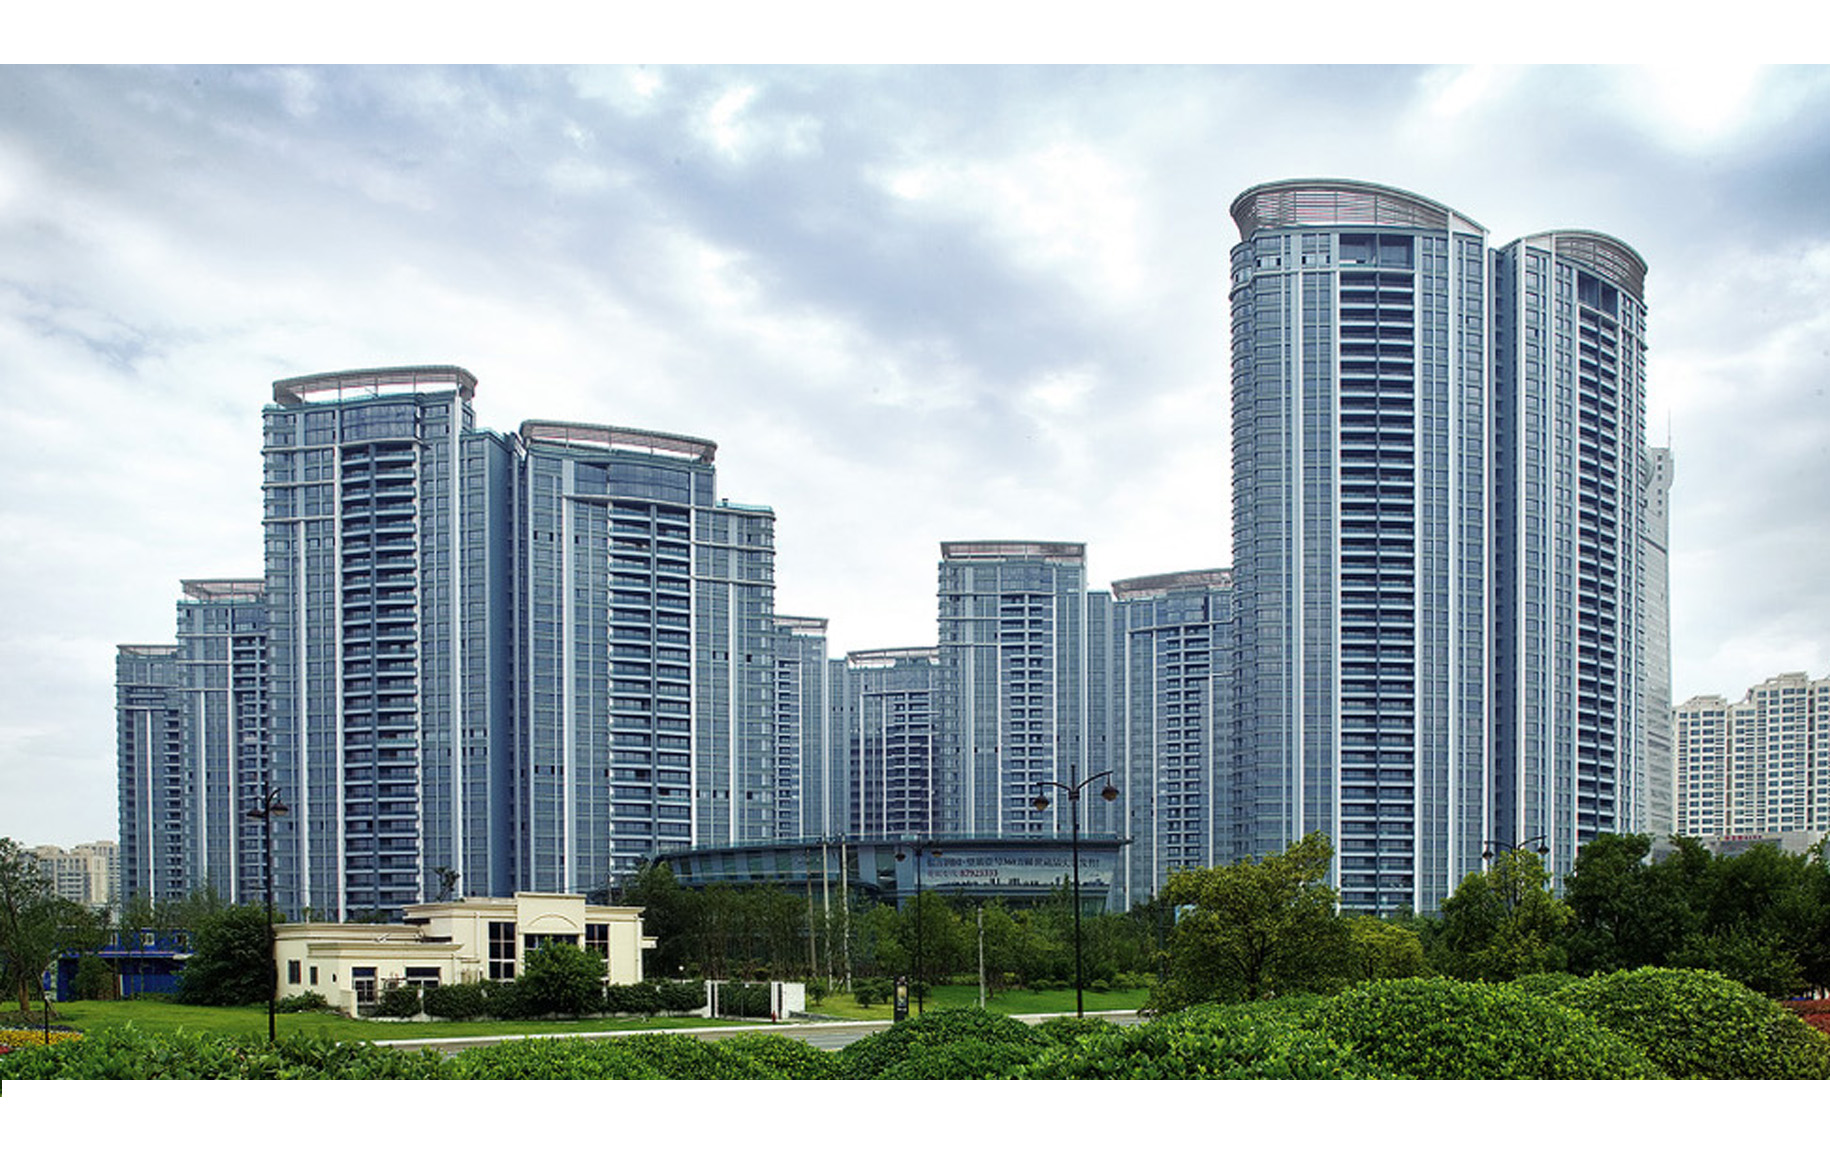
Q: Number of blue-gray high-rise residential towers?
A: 10